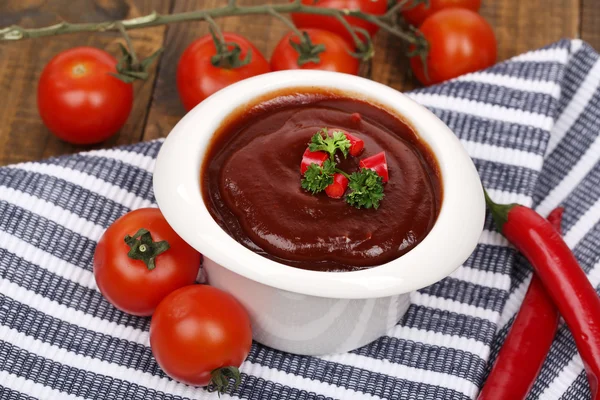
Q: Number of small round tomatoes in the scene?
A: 8